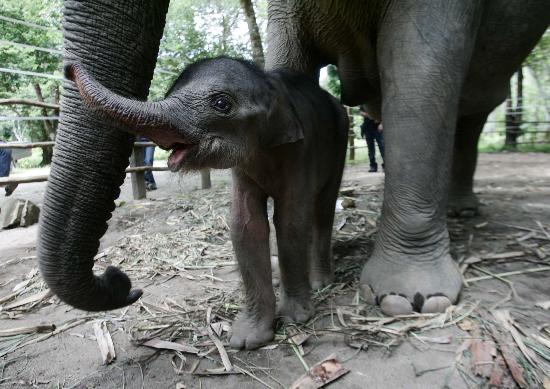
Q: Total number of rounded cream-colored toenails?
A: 3